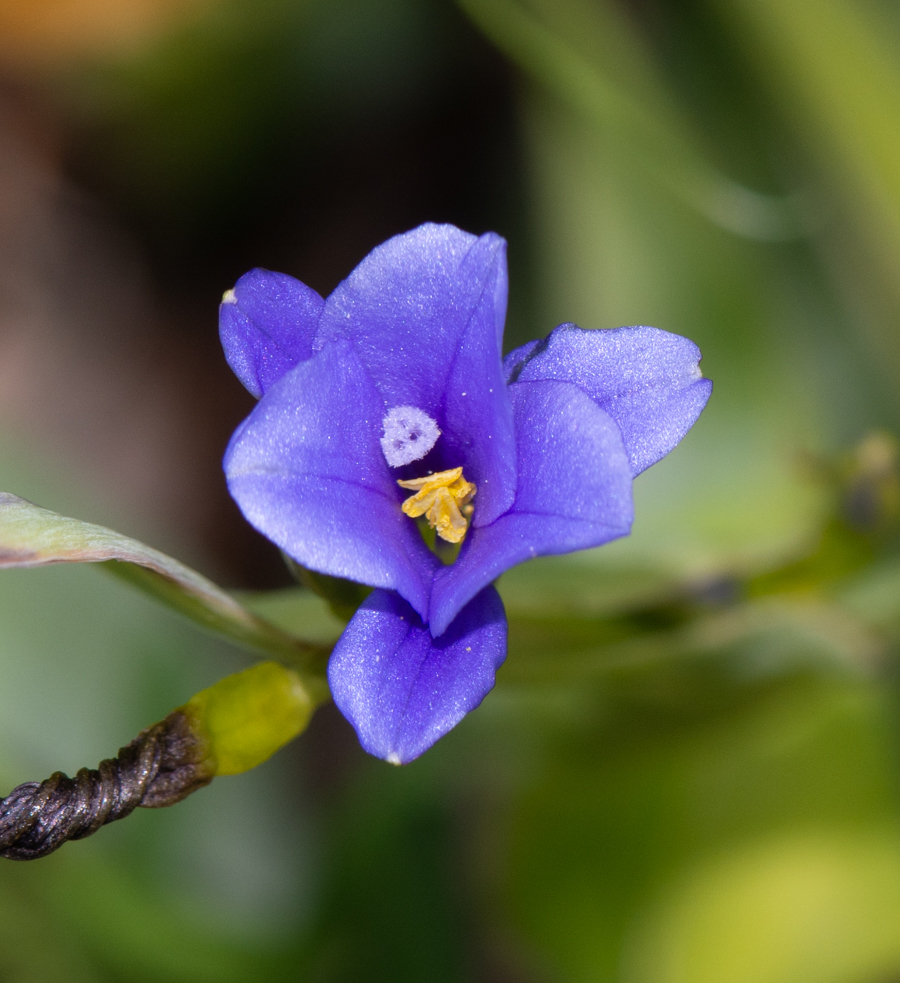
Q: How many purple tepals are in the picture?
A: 6